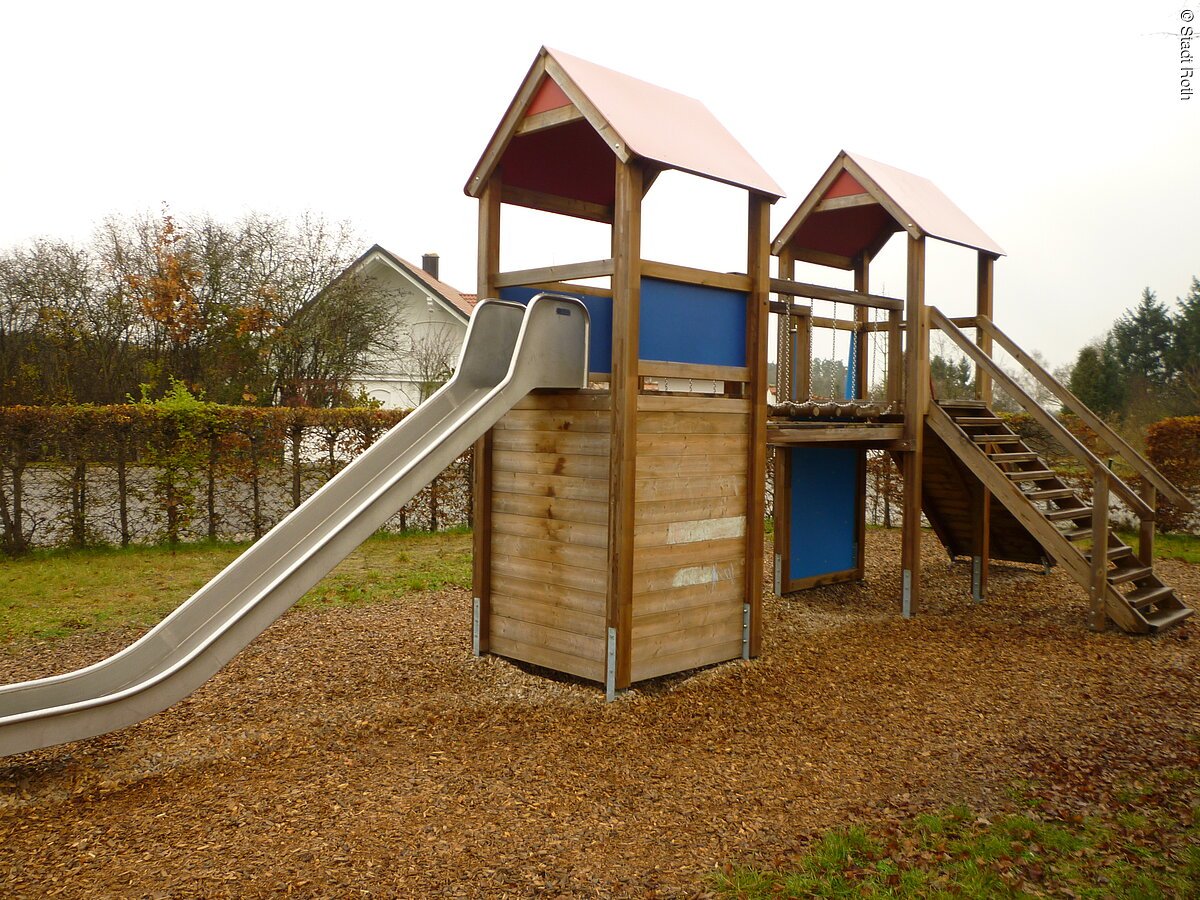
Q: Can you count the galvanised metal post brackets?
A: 6